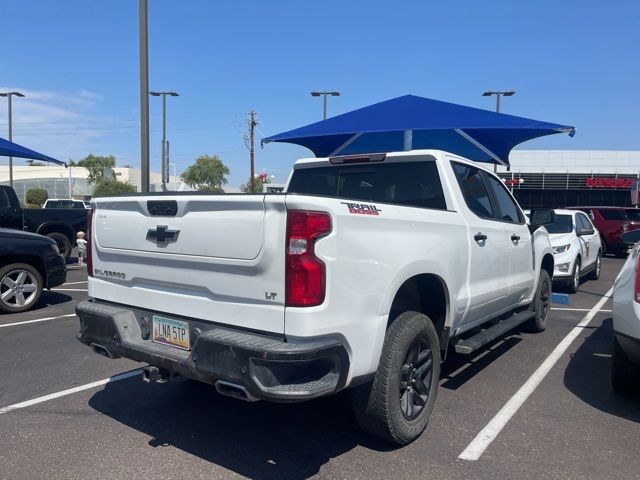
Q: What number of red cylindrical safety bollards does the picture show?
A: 0